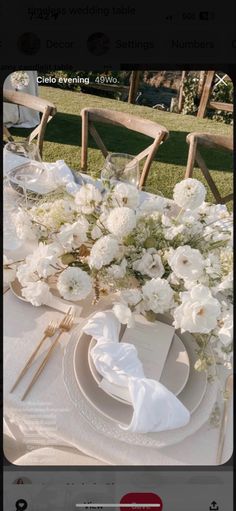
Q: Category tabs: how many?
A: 3